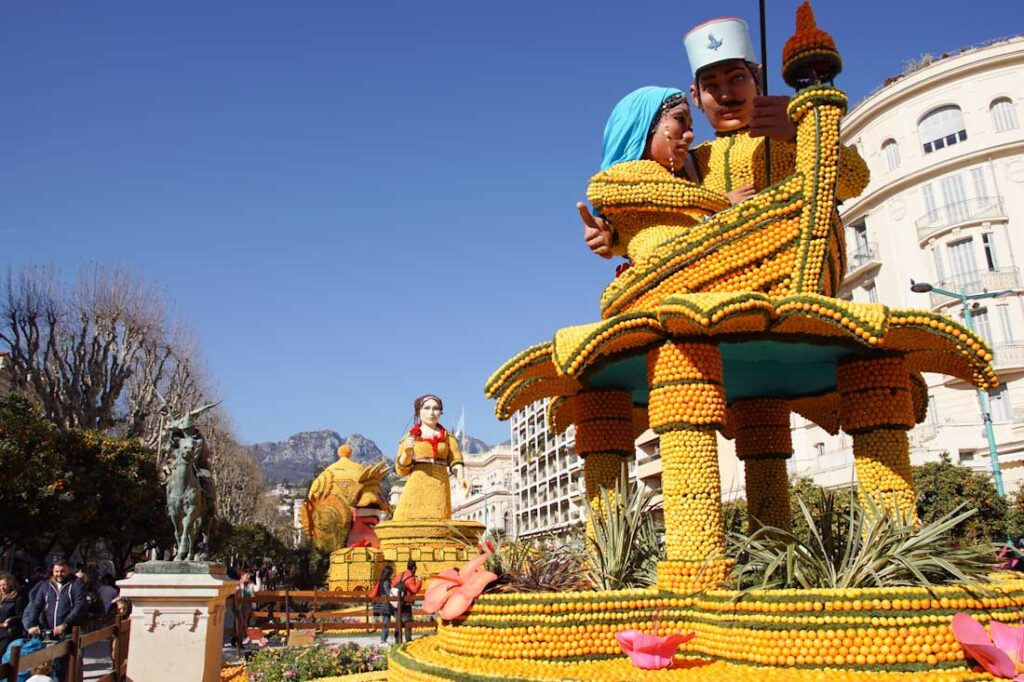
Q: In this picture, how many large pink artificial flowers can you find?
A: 3